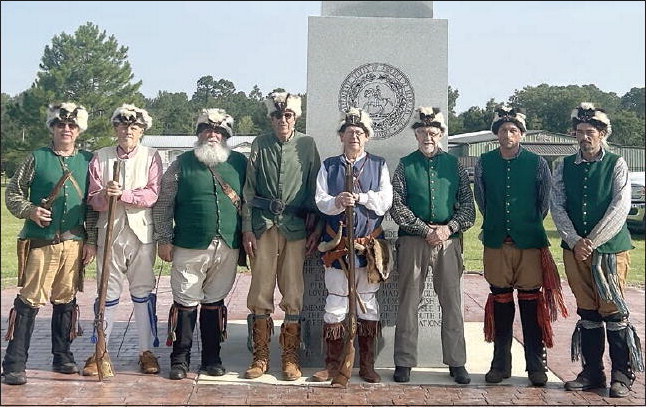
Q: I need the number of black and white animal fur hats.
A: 8